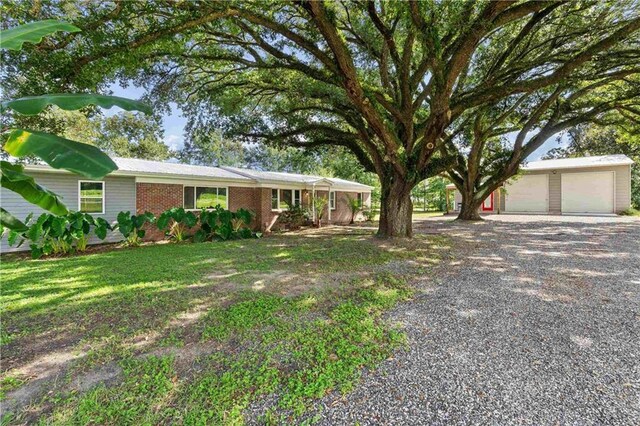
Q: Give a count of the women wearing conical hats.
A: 0